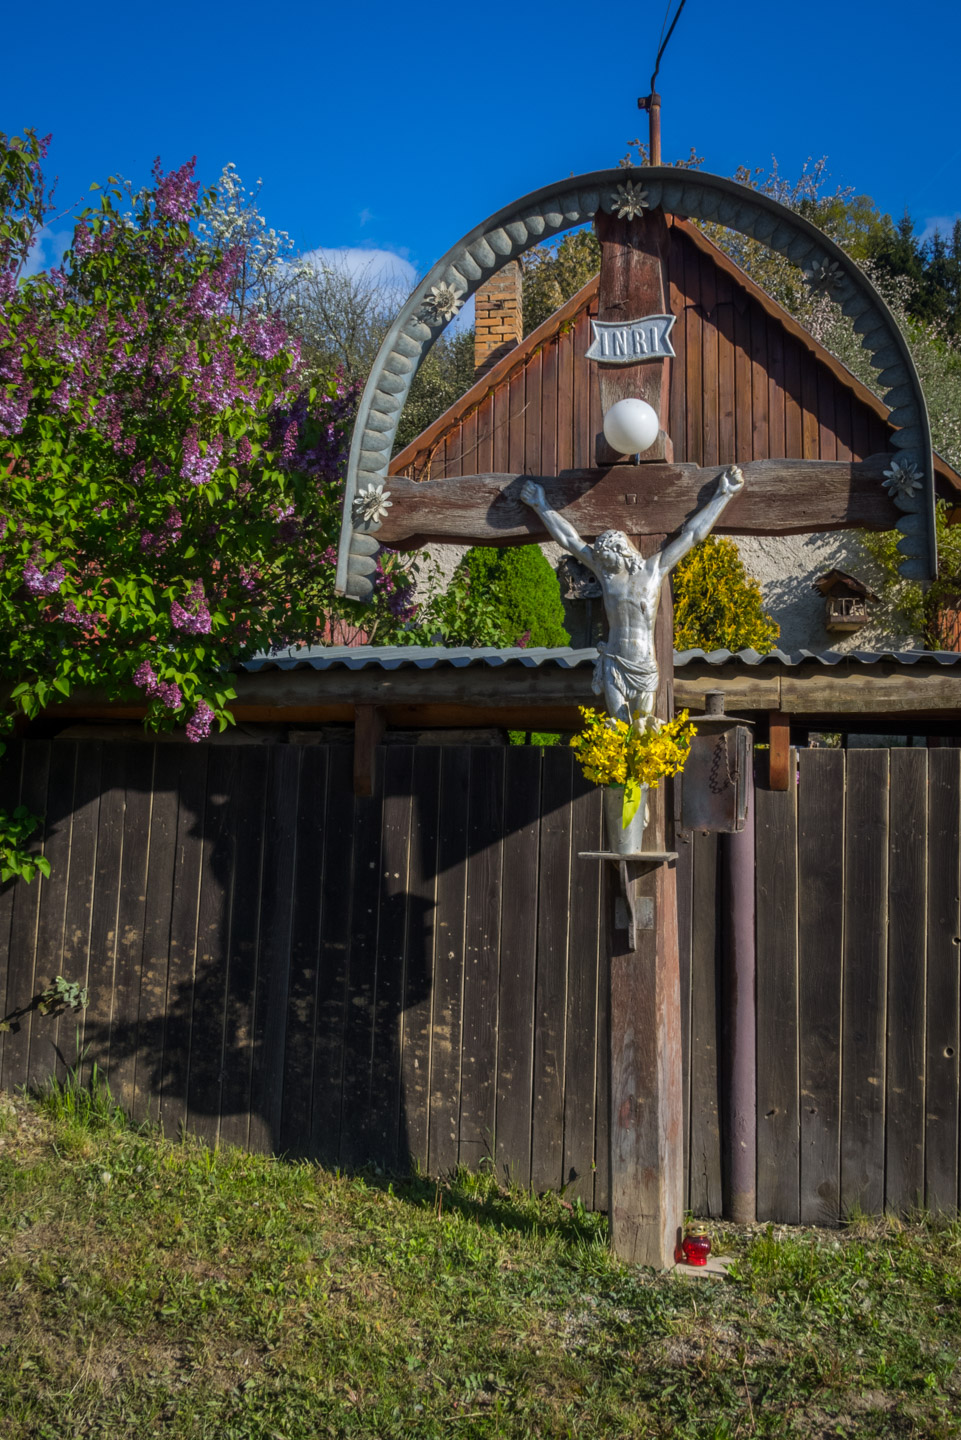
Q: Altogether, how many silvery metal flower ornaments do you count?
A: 5